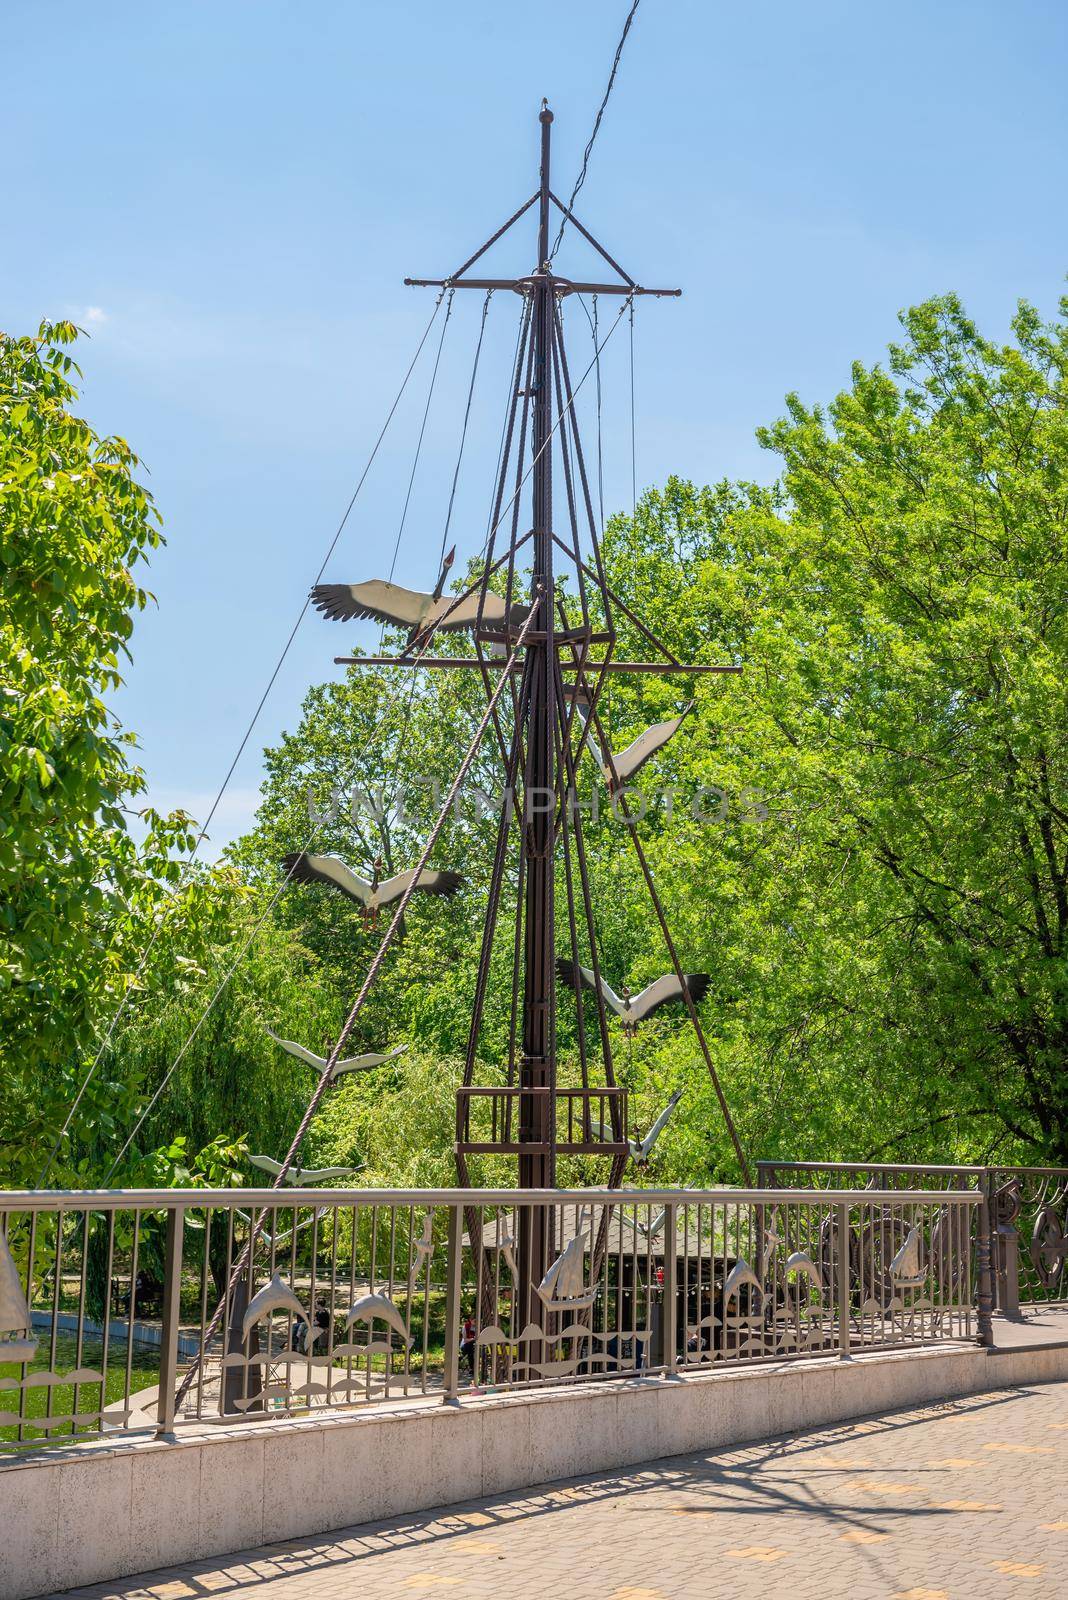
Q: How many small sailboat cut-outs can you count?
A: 3